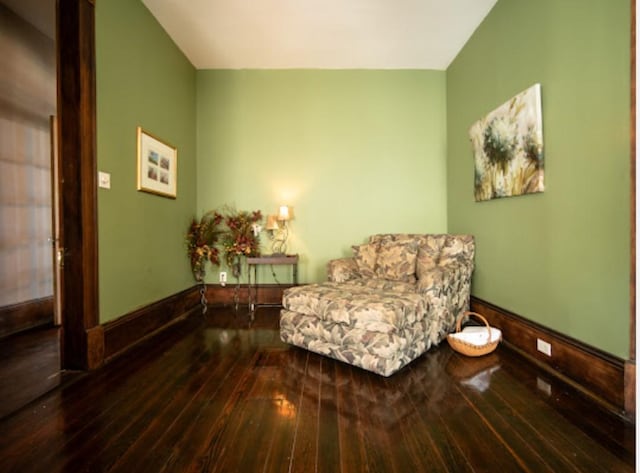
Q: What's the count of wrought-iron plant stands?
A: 2